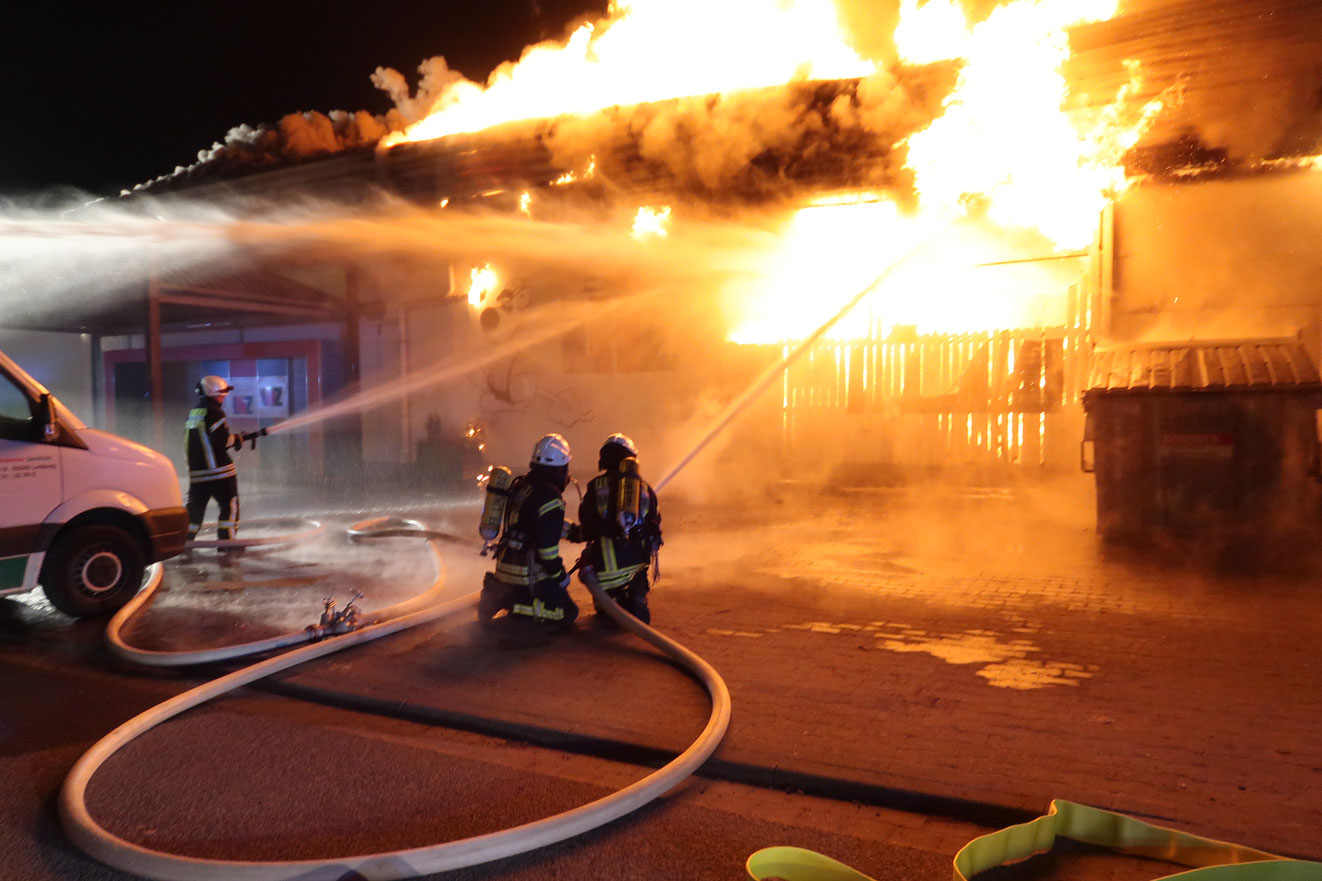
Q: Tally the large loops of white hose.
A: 2